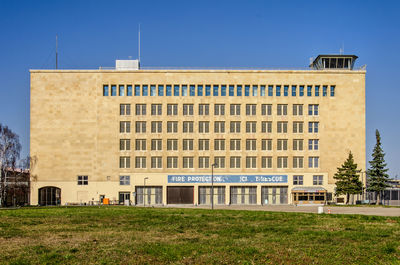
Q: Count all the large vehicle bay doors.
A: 5